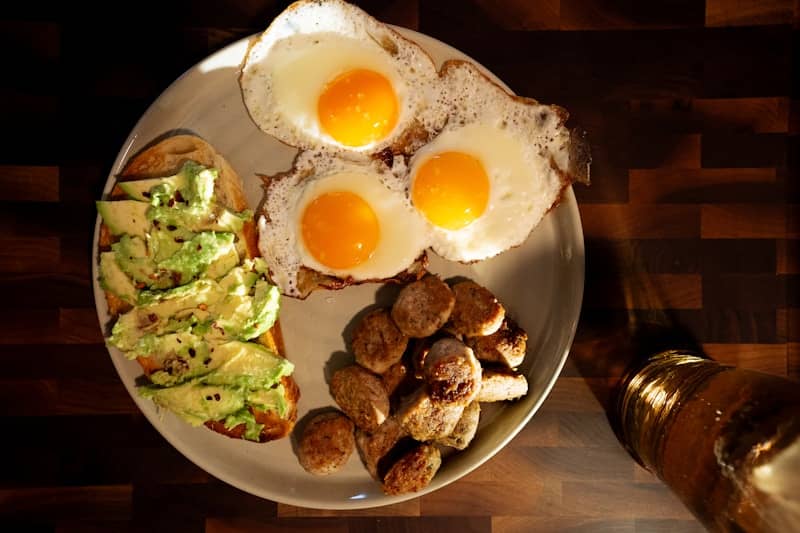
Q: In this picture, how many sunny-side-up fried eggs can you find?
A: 3